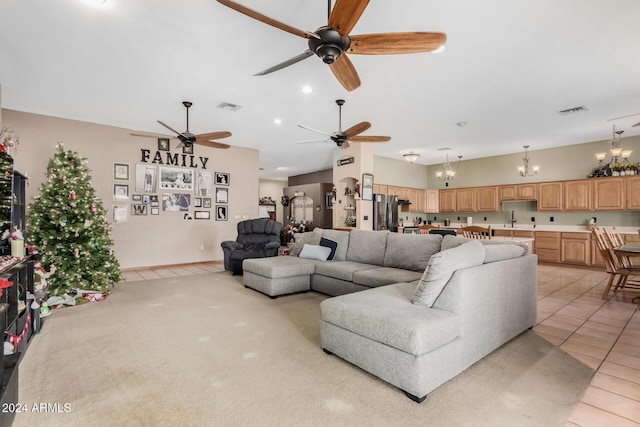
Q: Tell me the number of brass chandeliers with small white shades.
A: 3